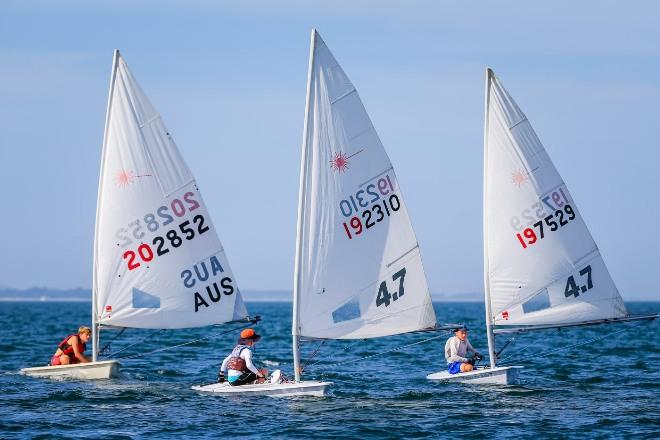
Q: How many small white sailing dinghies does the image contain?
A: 3